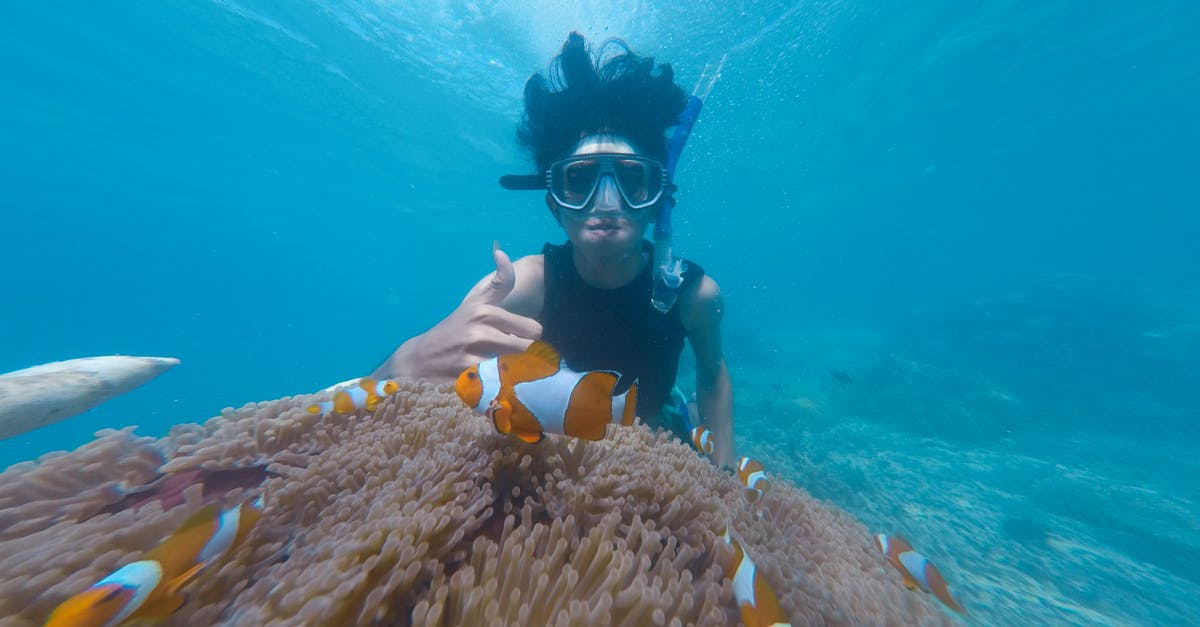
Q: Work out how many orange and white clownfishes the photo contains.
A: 7